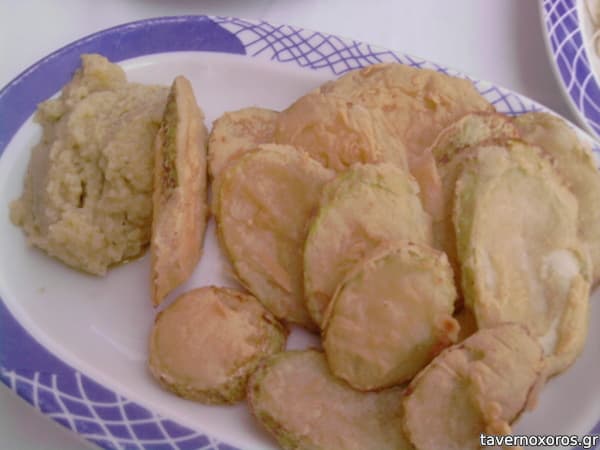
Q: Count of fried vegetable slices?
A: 13